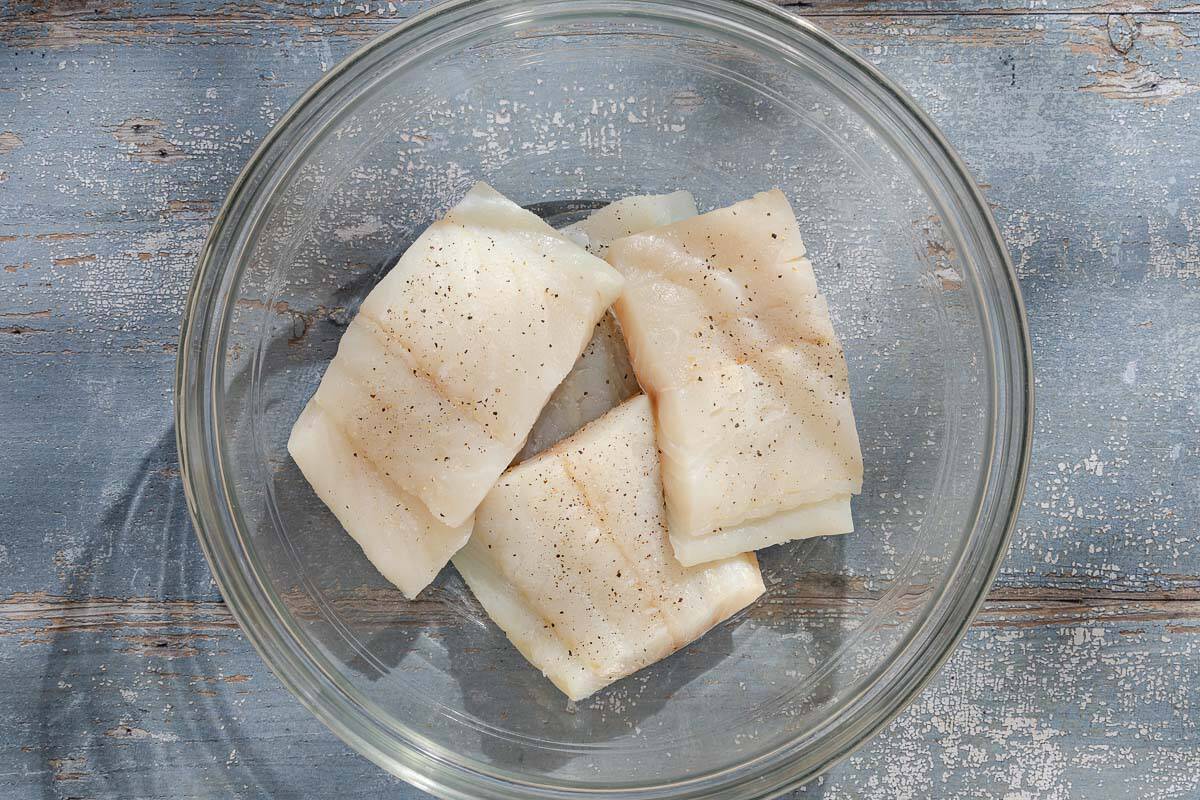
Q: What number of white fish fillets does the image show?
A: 4